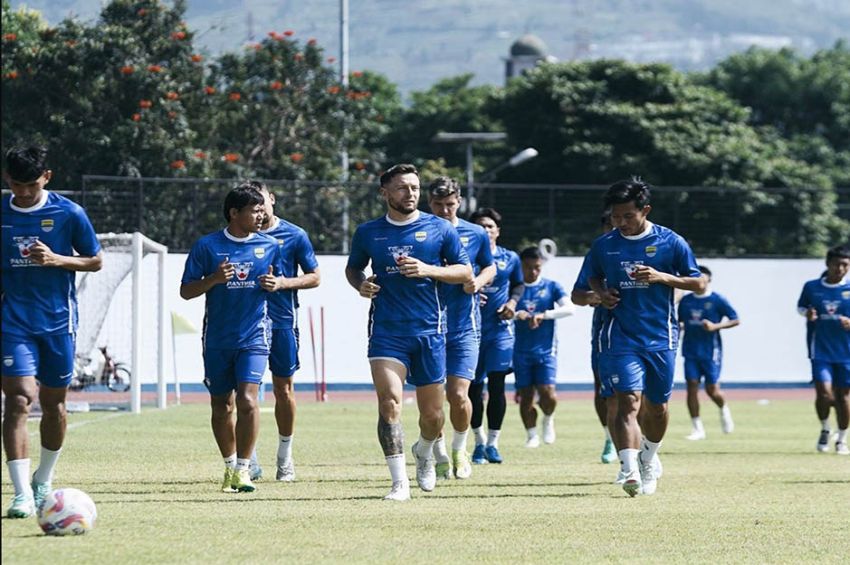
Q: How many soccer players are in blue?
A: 11